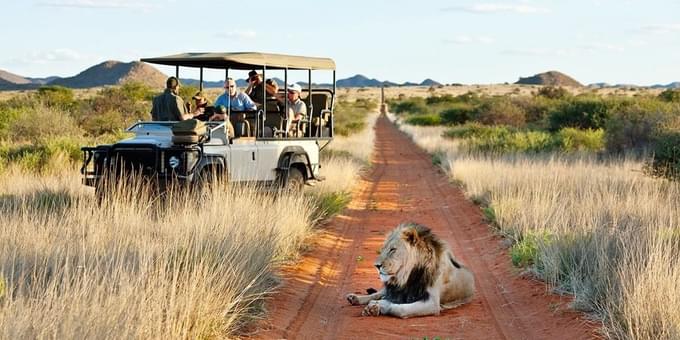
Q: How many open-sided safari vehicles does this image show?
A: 1